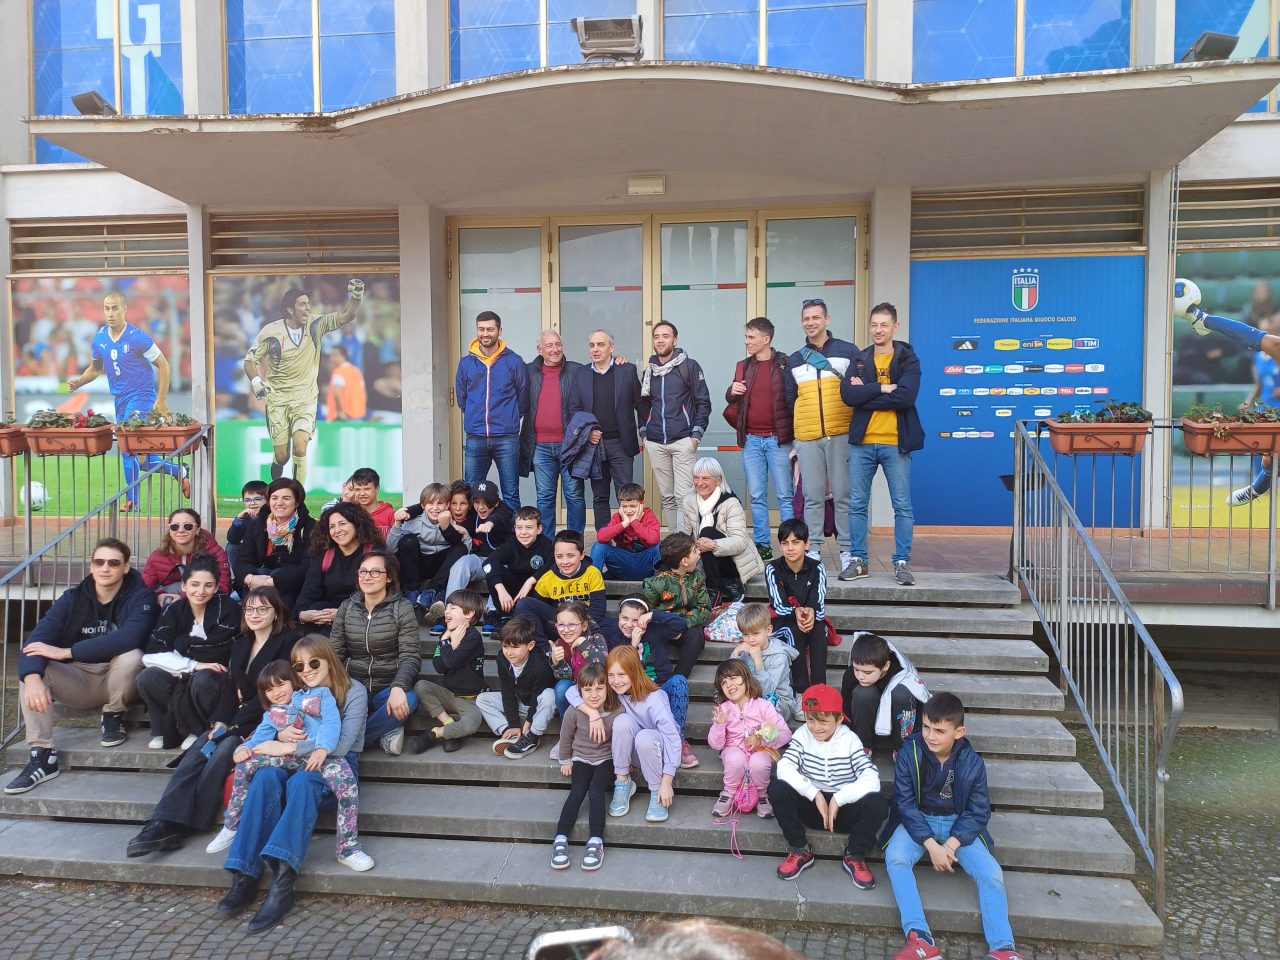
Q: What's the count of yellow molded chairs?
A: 0